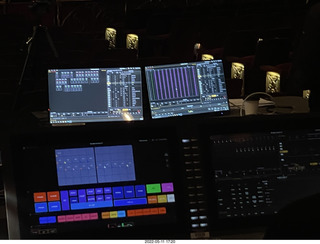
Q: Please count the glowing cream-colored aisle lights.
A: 6